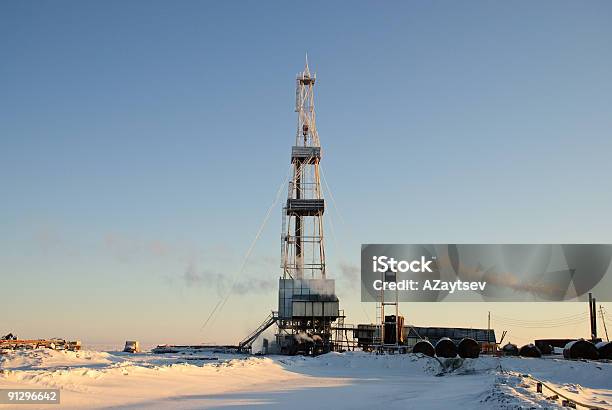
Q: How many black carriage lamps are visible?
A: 0